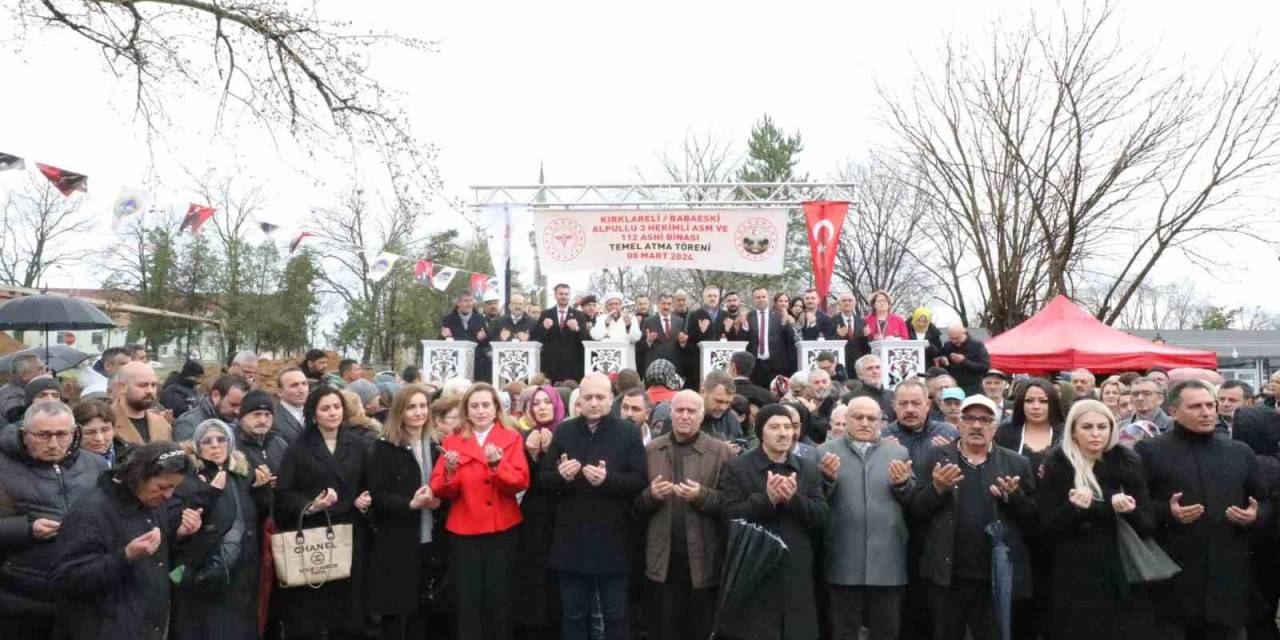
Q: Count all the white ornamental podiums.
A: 6